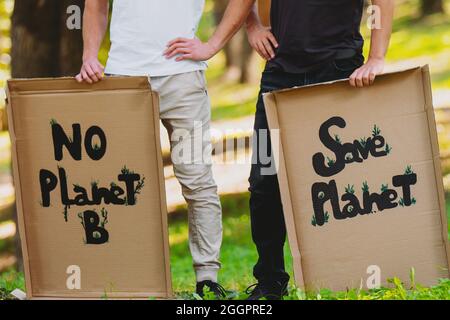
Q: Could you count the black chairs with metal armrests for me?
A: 0